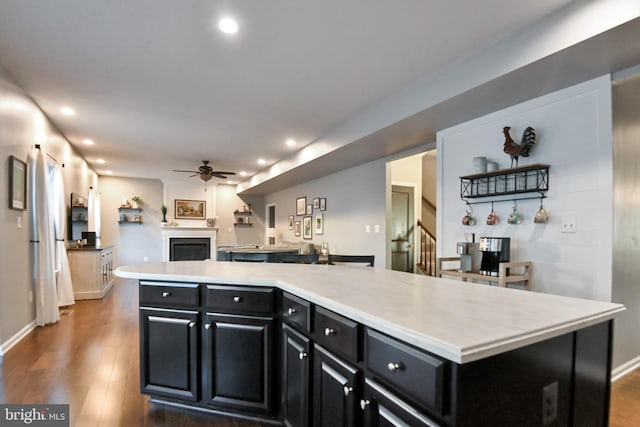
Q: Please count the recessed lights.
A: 9